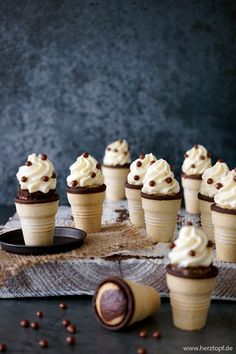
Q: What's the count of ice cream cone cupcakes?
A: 10